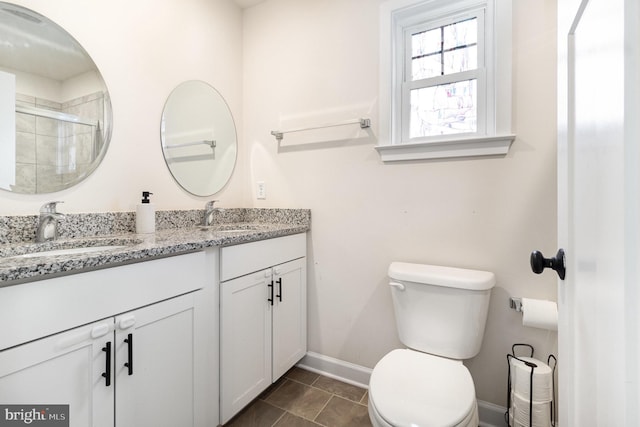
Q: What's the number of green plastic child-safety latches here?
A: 0